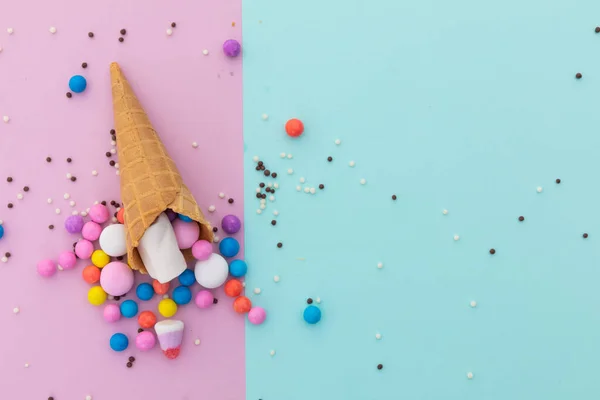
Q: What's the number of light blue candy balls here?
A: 11